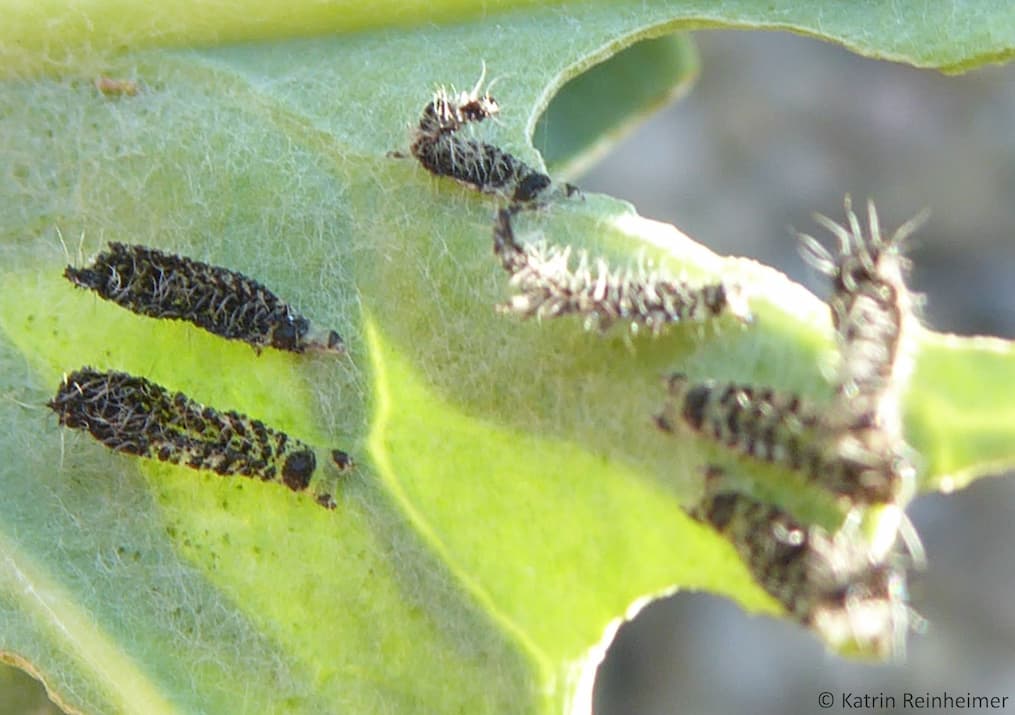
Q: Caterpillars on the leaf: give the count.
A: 7